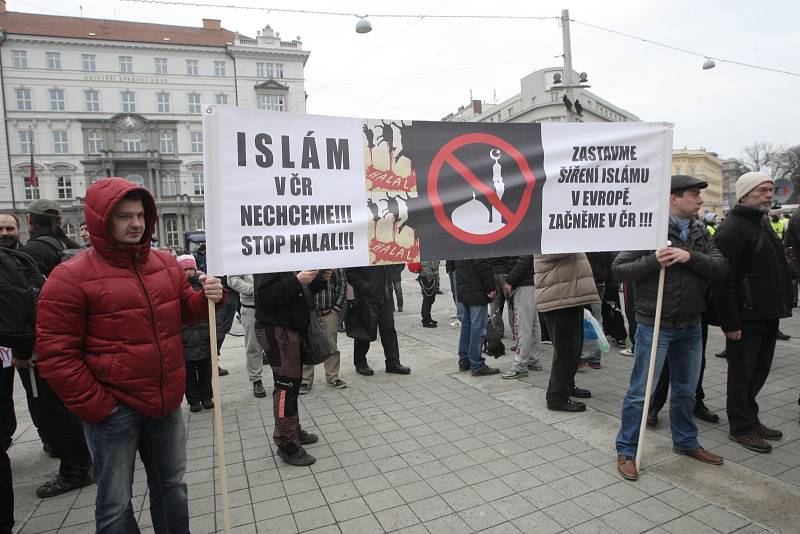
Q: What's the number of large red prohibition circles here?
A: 1